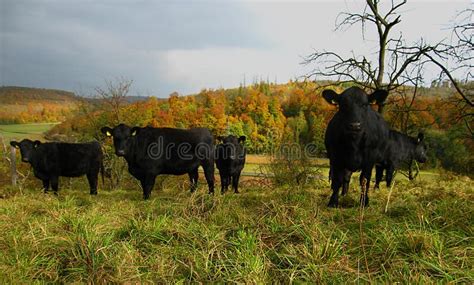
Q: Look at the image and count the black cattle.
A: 5